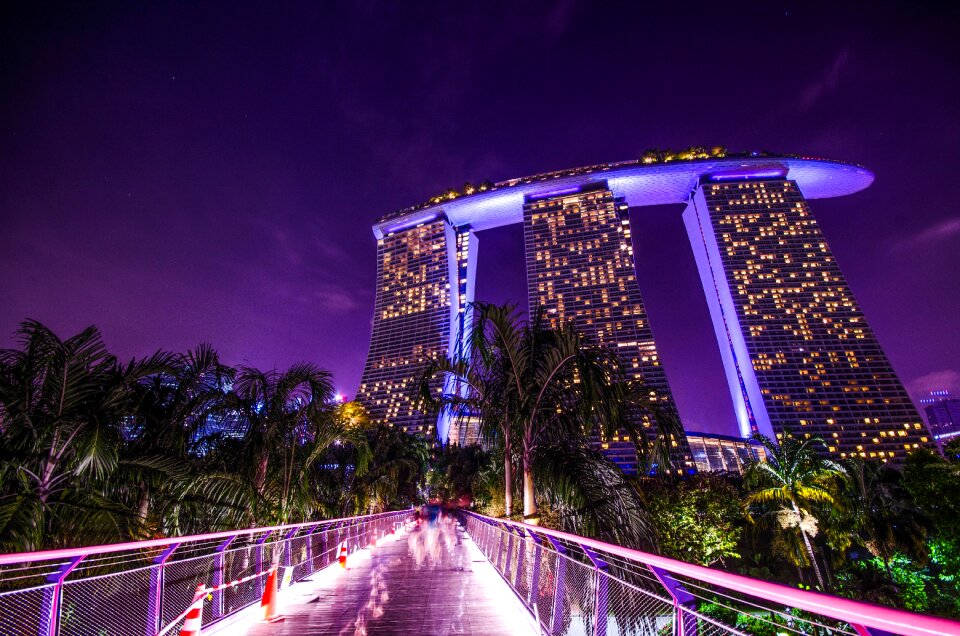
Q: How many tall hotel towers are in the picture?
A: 3